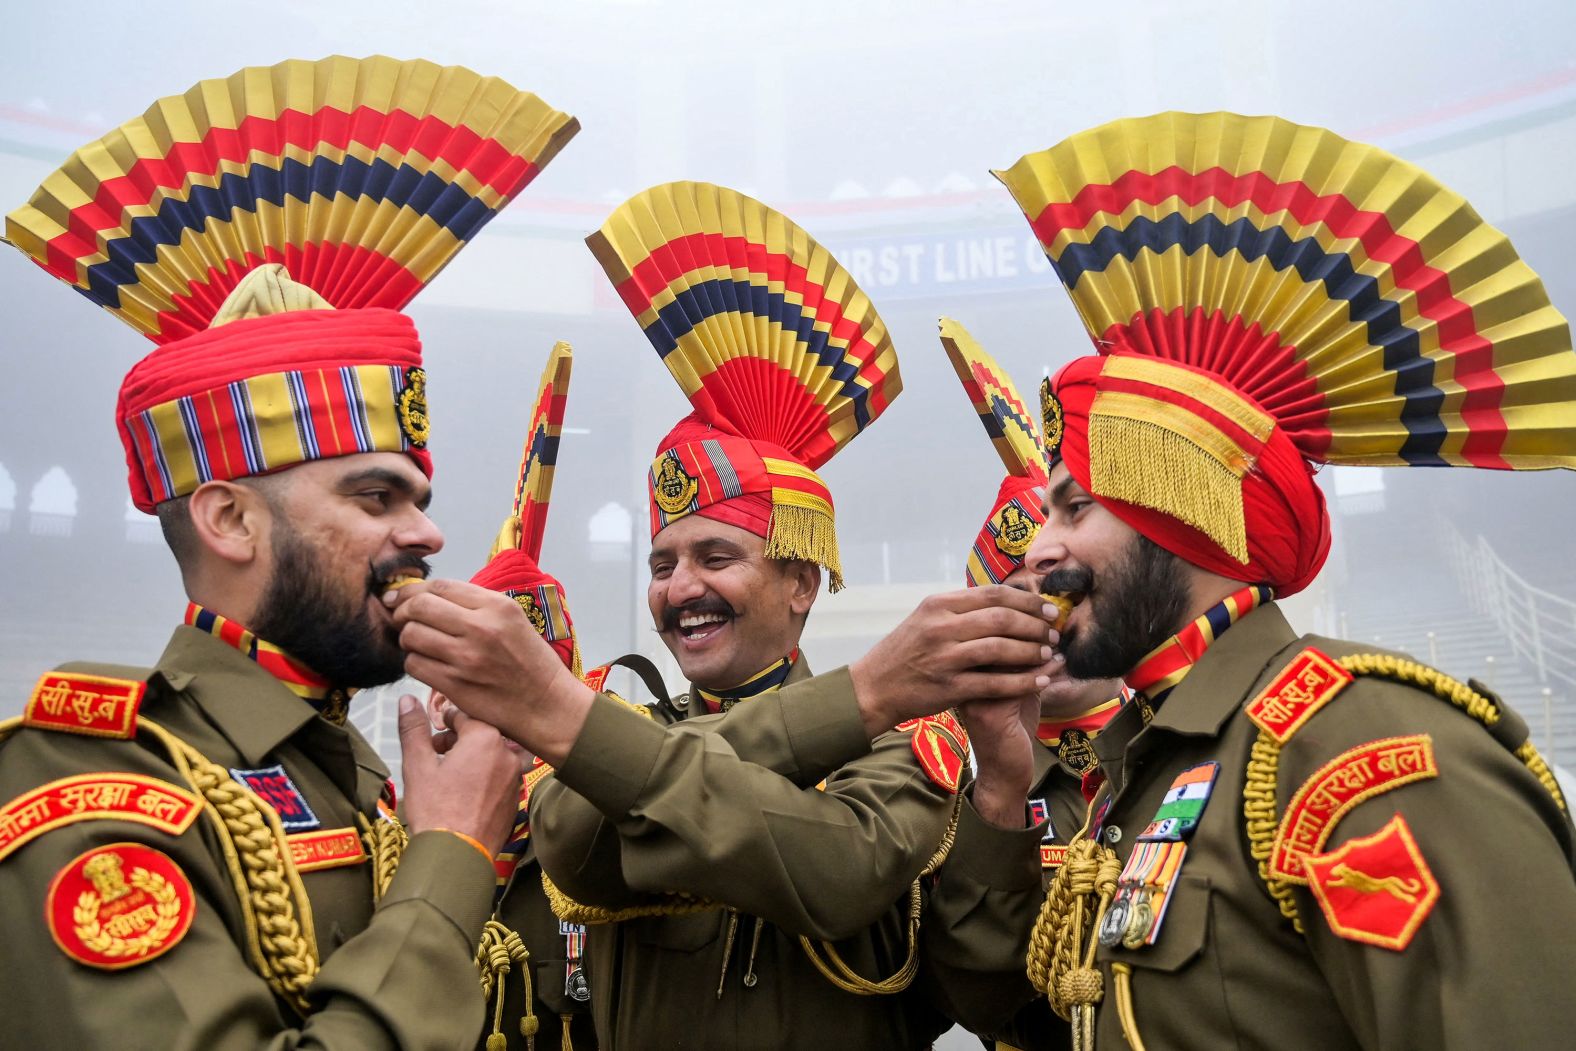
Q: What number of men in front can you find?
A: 3